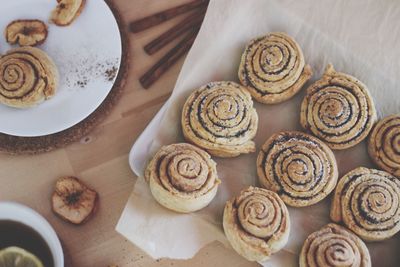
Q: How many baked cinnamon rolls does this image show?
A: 10